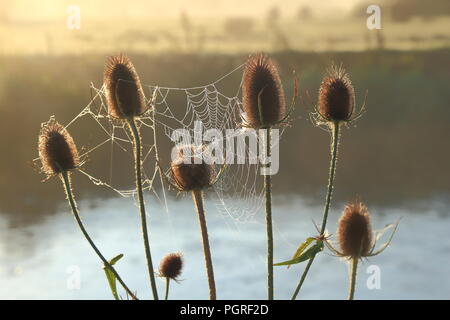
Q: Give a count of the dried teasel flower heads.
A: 7